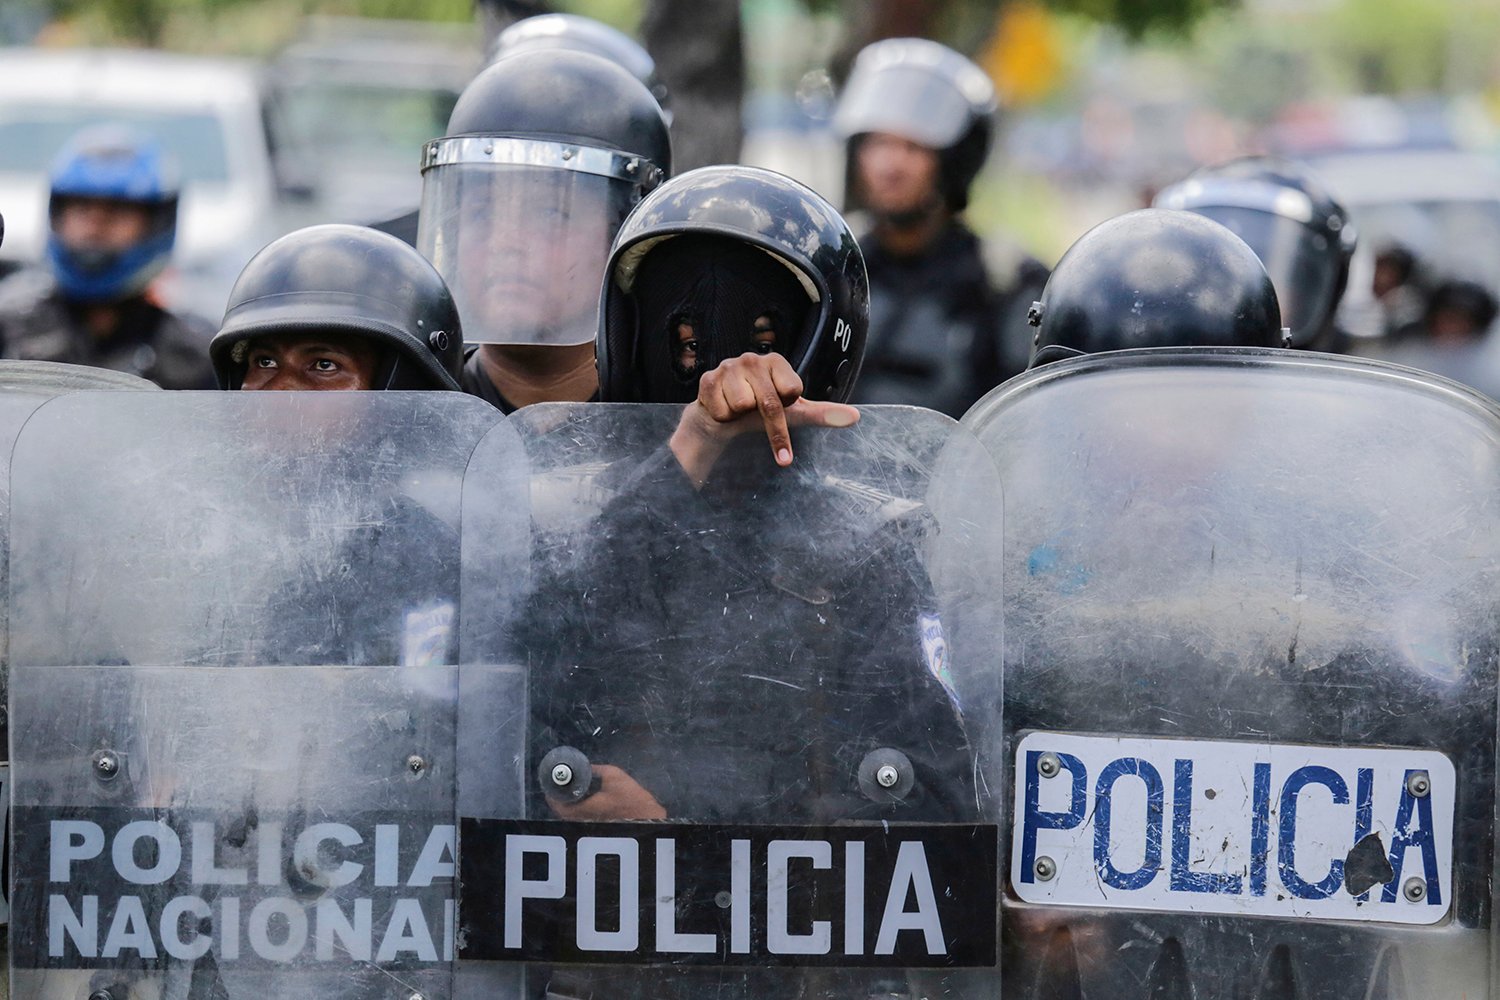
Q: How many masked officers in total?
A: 1